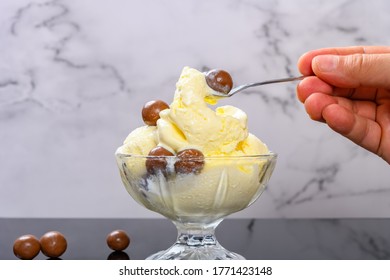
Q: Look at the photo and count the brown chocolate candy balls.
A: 7